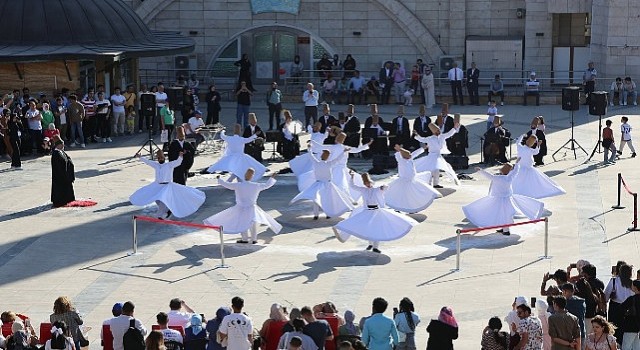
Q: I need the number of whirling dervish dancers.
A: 11